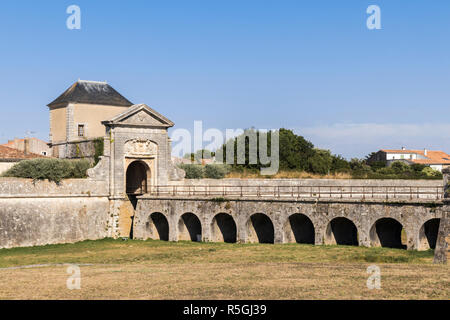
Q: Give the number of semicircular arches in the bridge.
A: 8